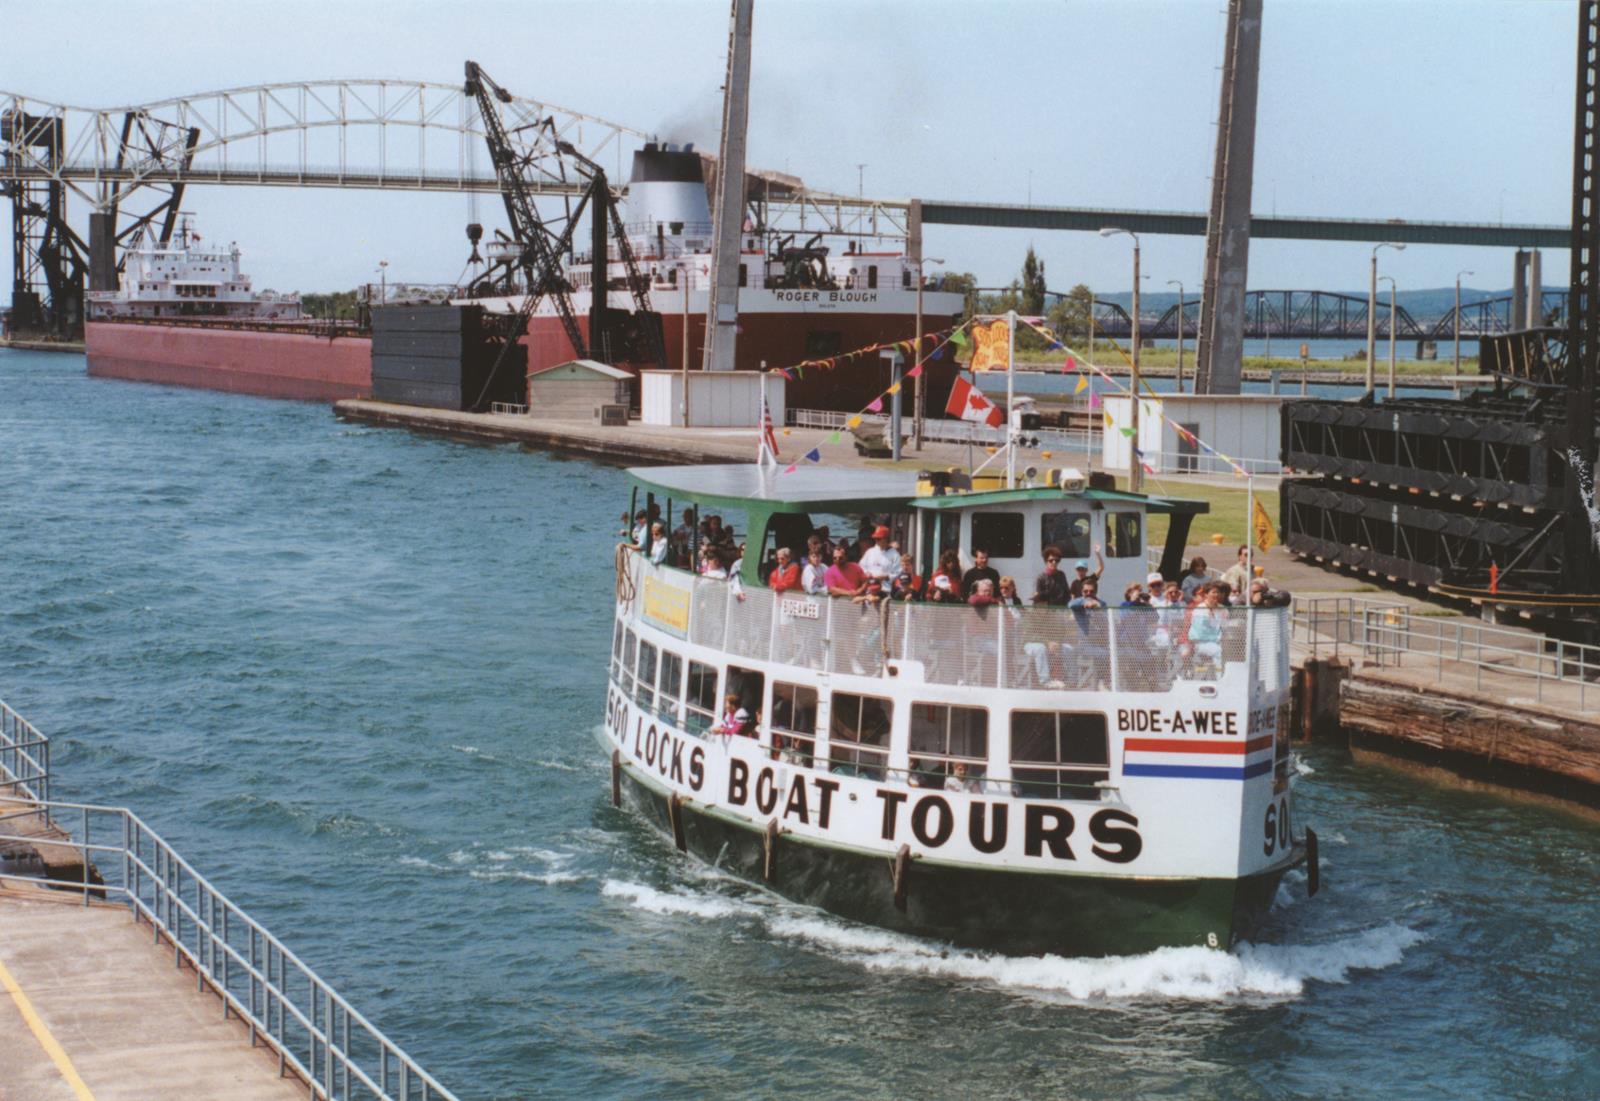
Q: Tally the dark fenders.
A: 5